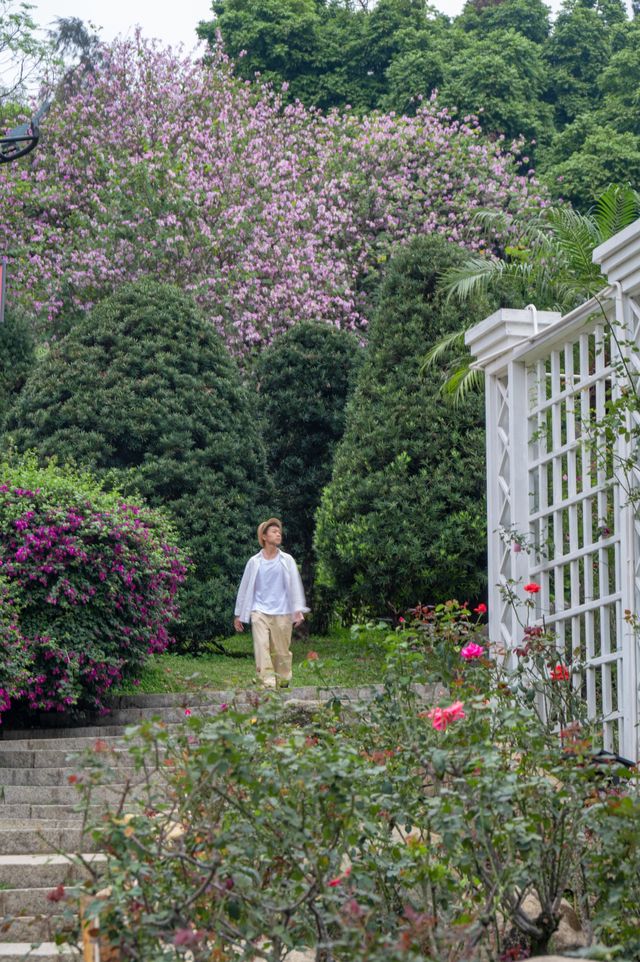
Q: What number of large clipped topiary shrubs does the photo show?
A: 3